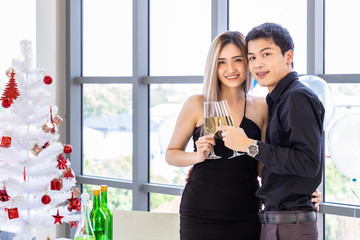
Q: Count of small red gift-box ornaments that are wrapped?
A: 3